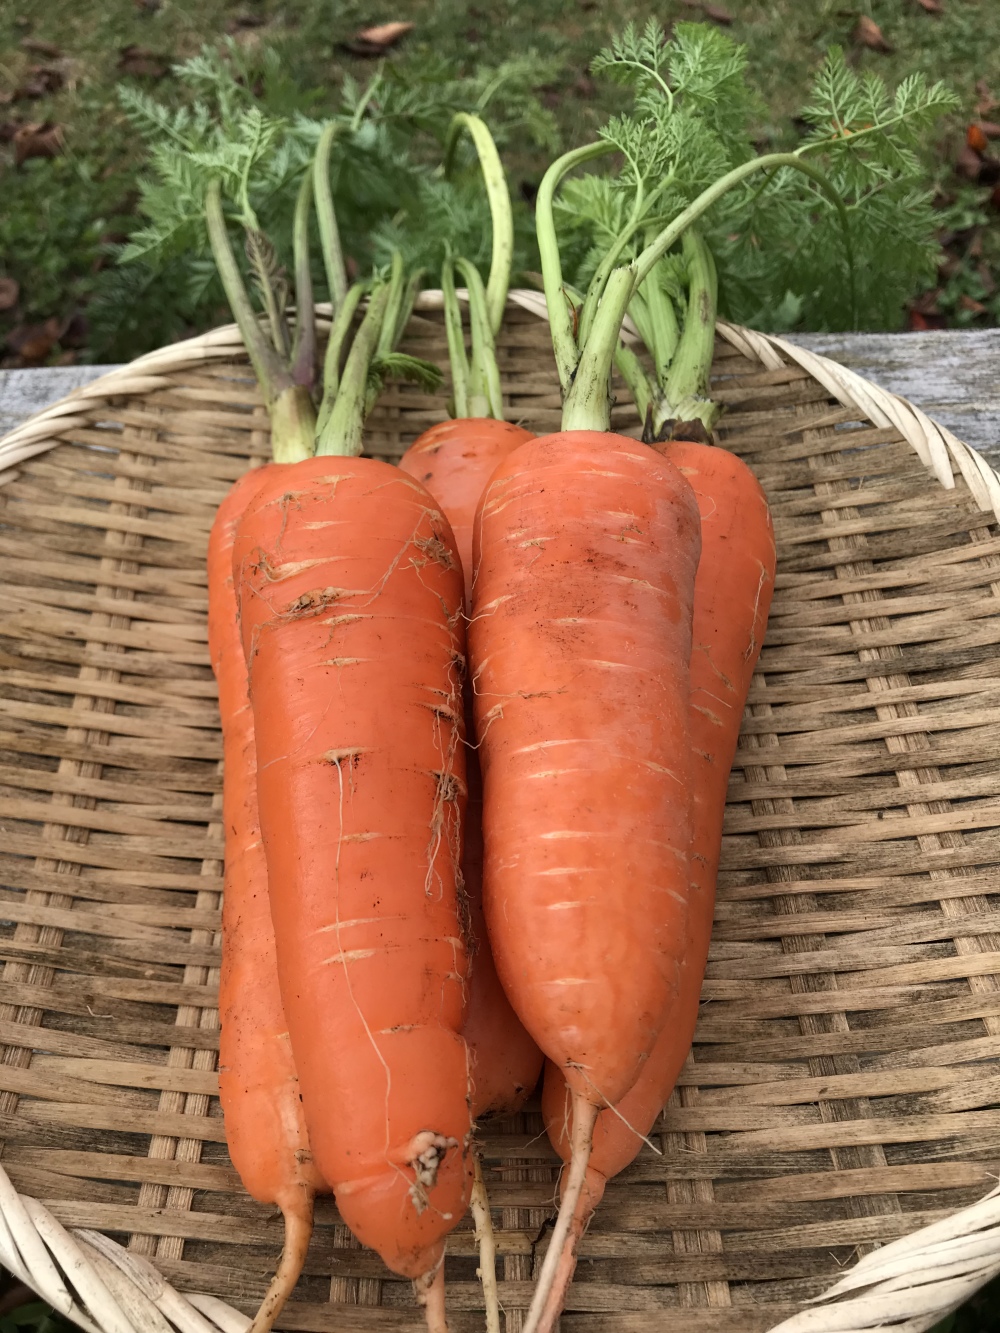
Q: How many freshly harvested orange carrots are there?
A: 5